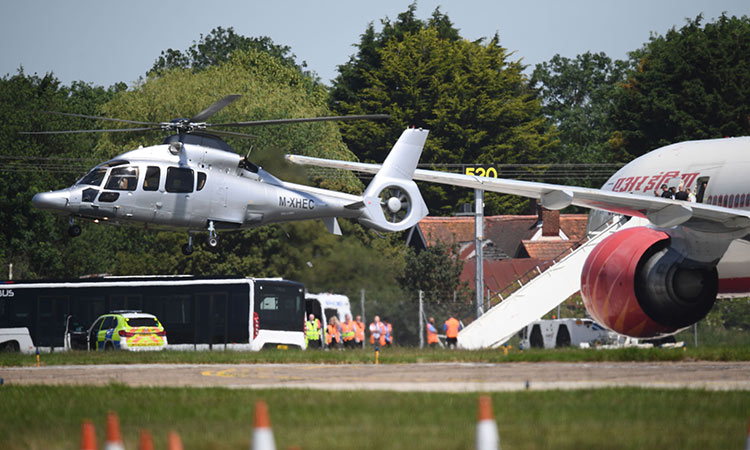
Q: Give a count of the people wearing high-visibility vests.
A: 8